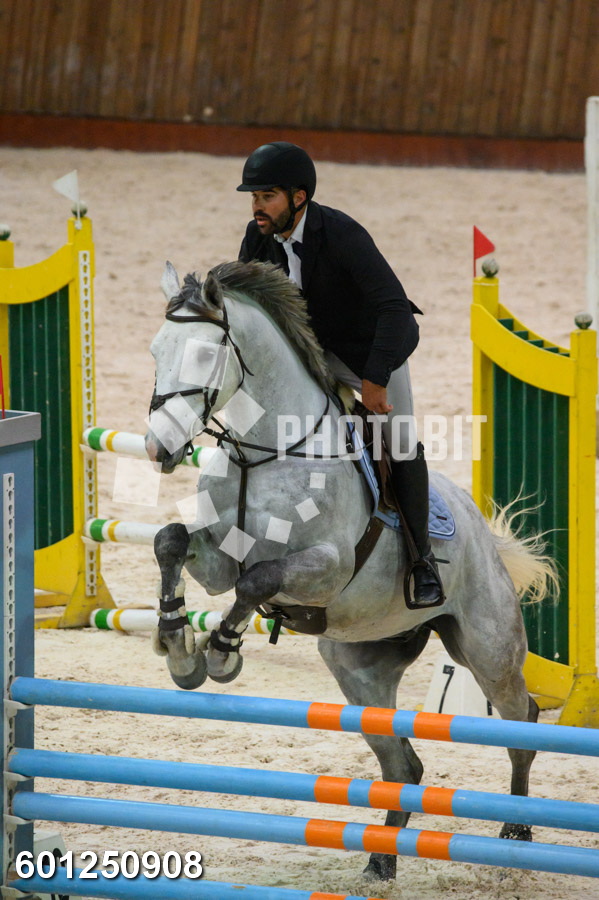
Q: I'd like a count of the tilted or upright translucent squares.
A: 10